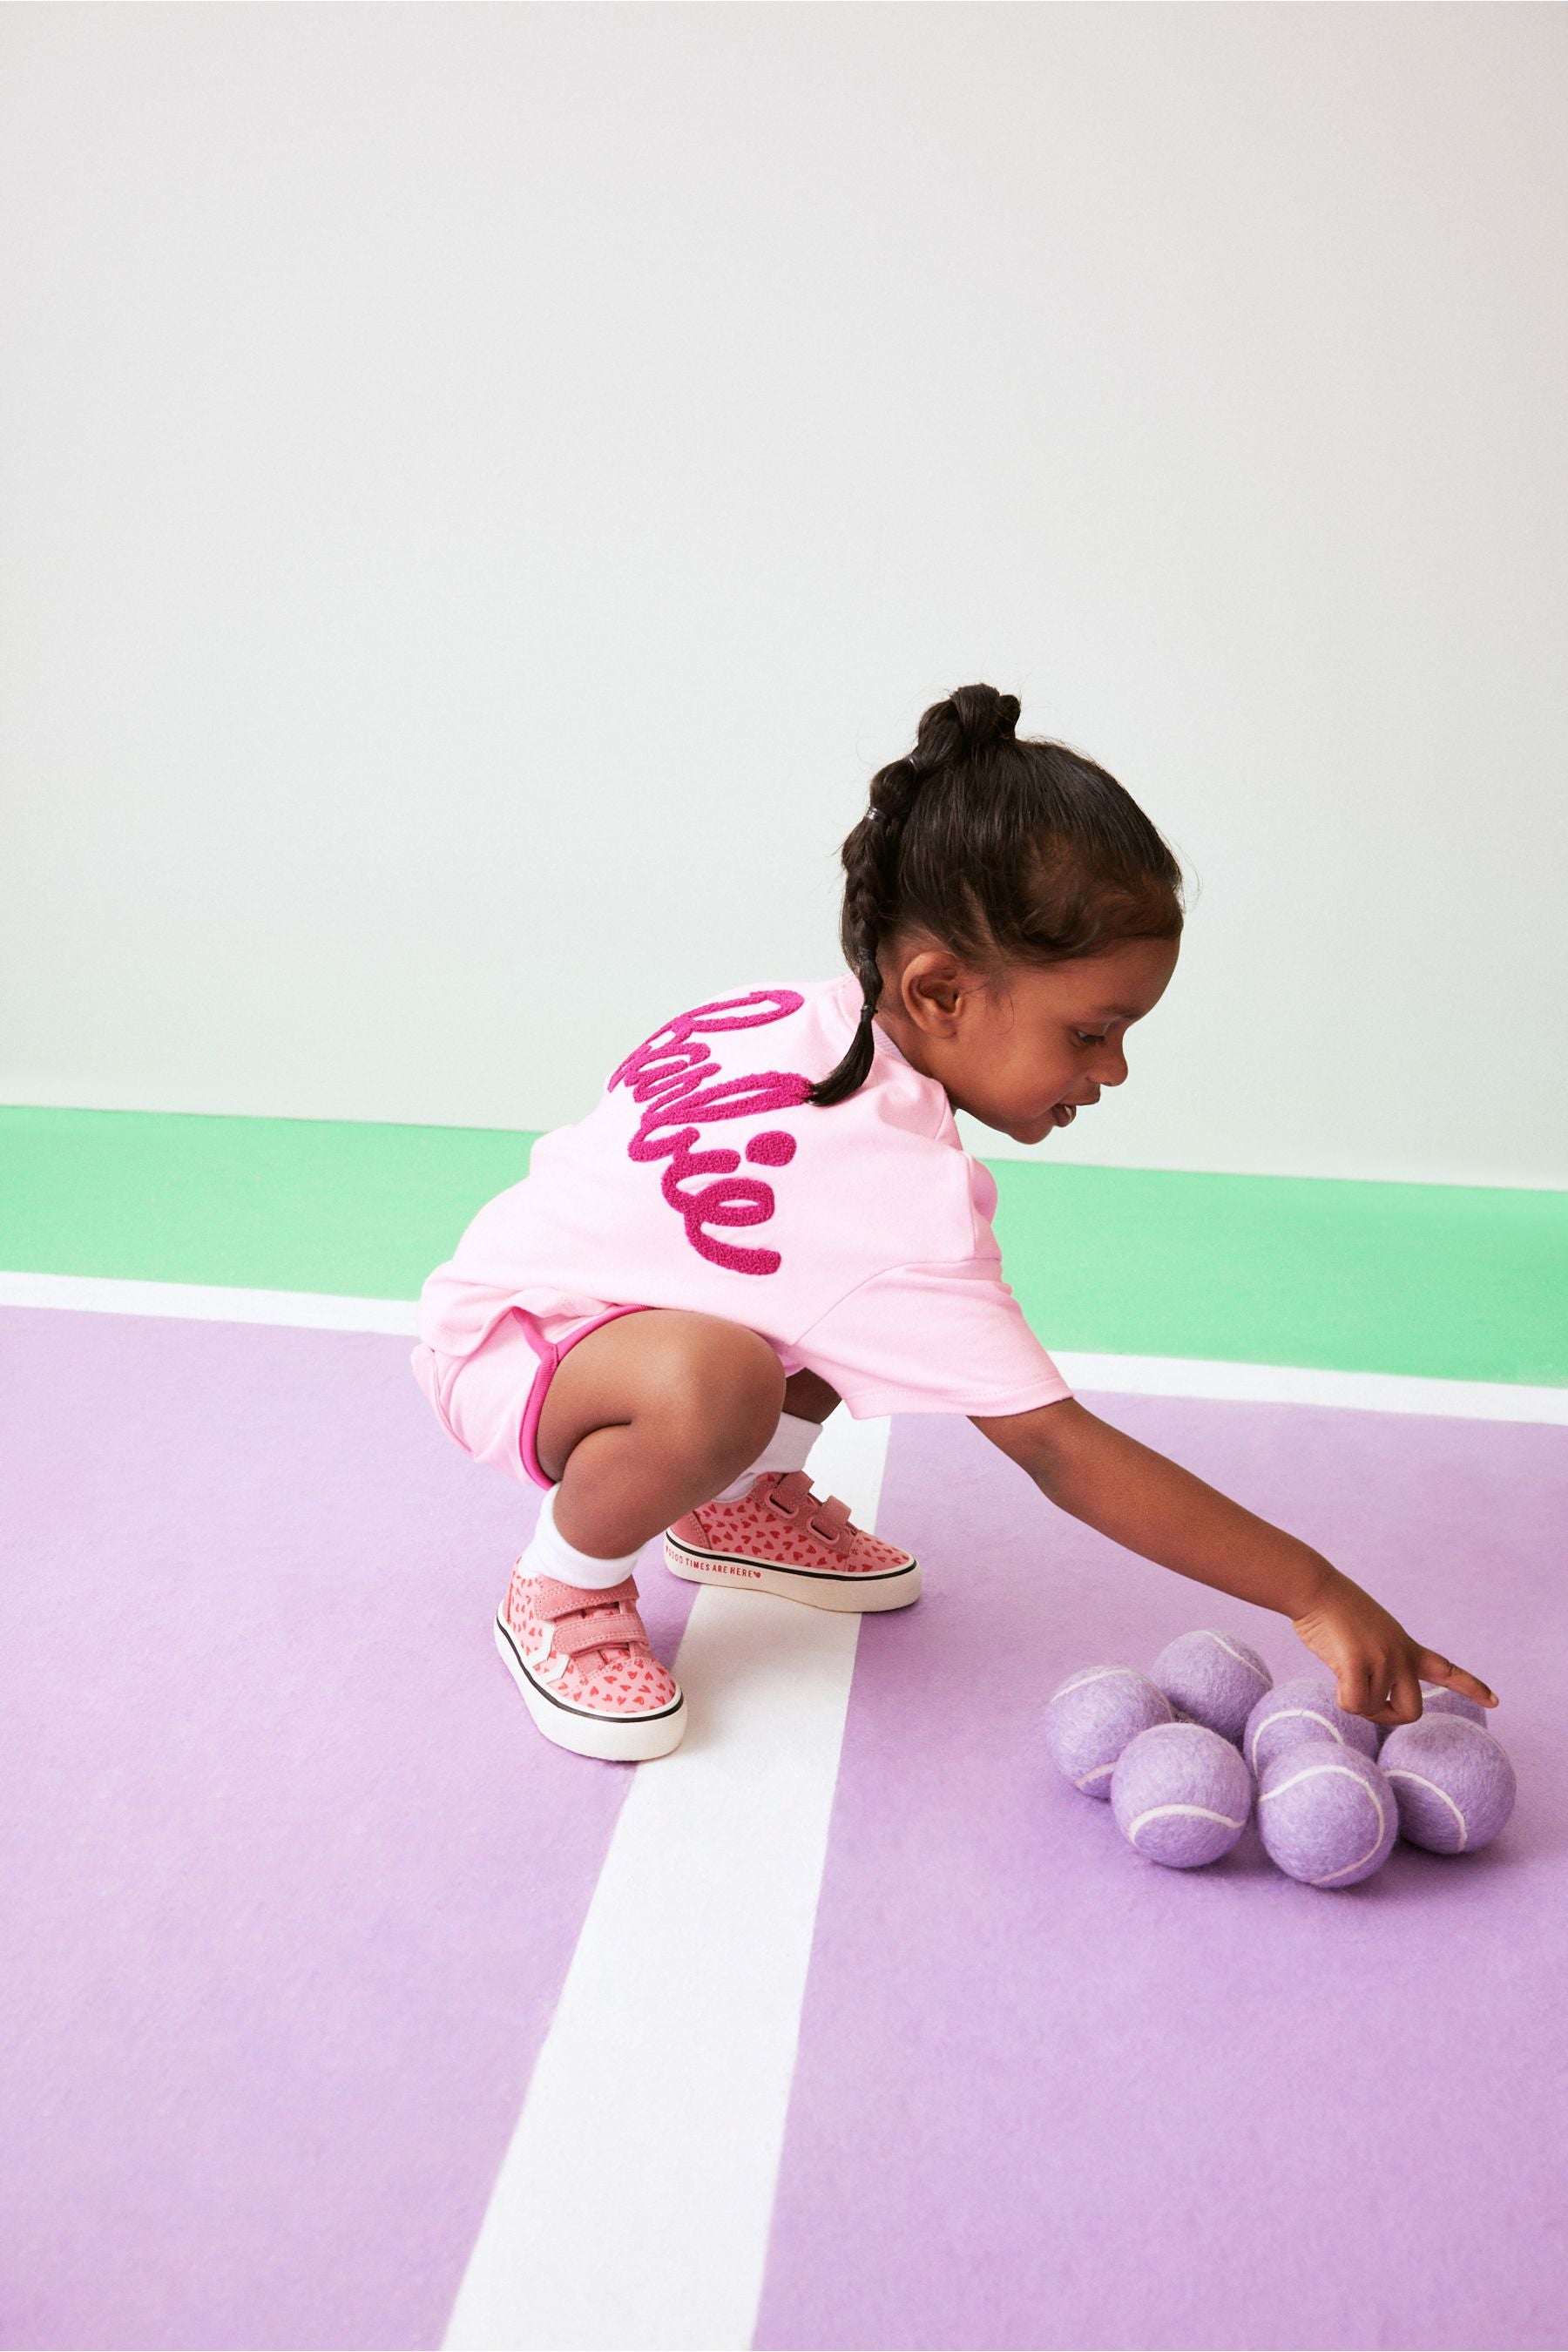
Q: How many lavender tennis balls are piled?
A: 7